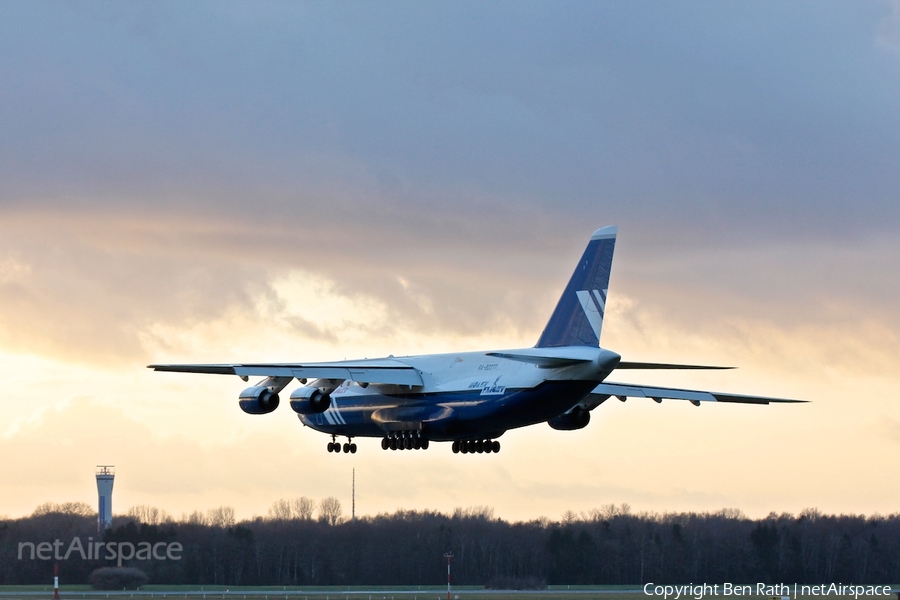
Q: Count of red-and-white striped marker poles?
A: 2